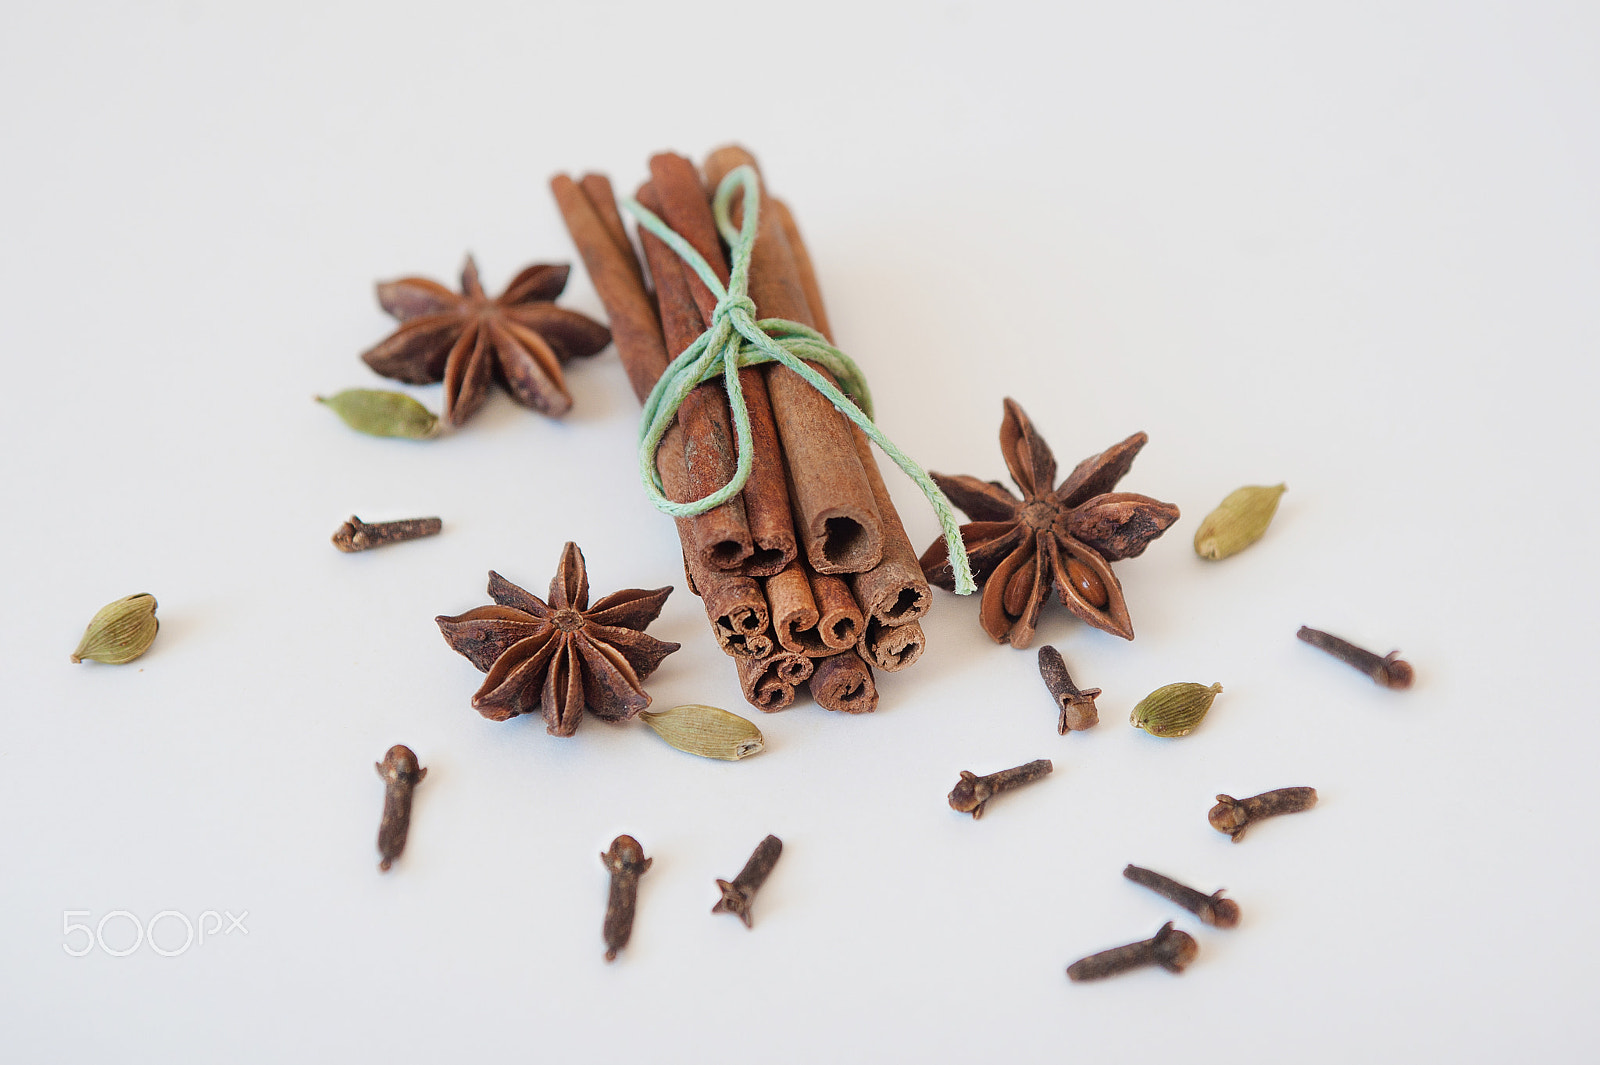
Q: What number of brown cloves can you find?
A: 10